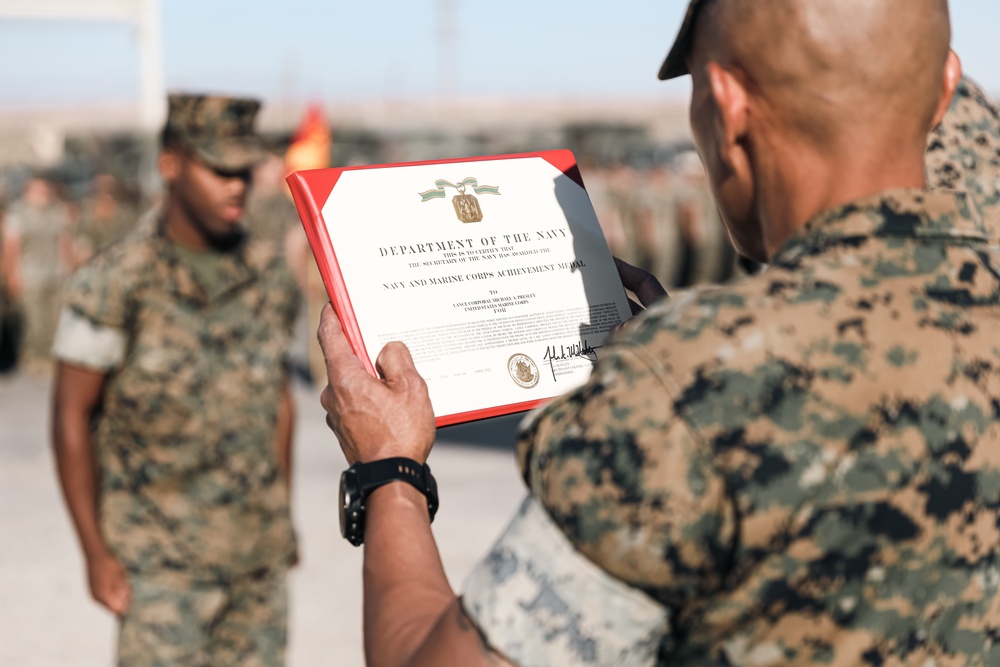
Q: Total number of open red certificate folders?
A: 1